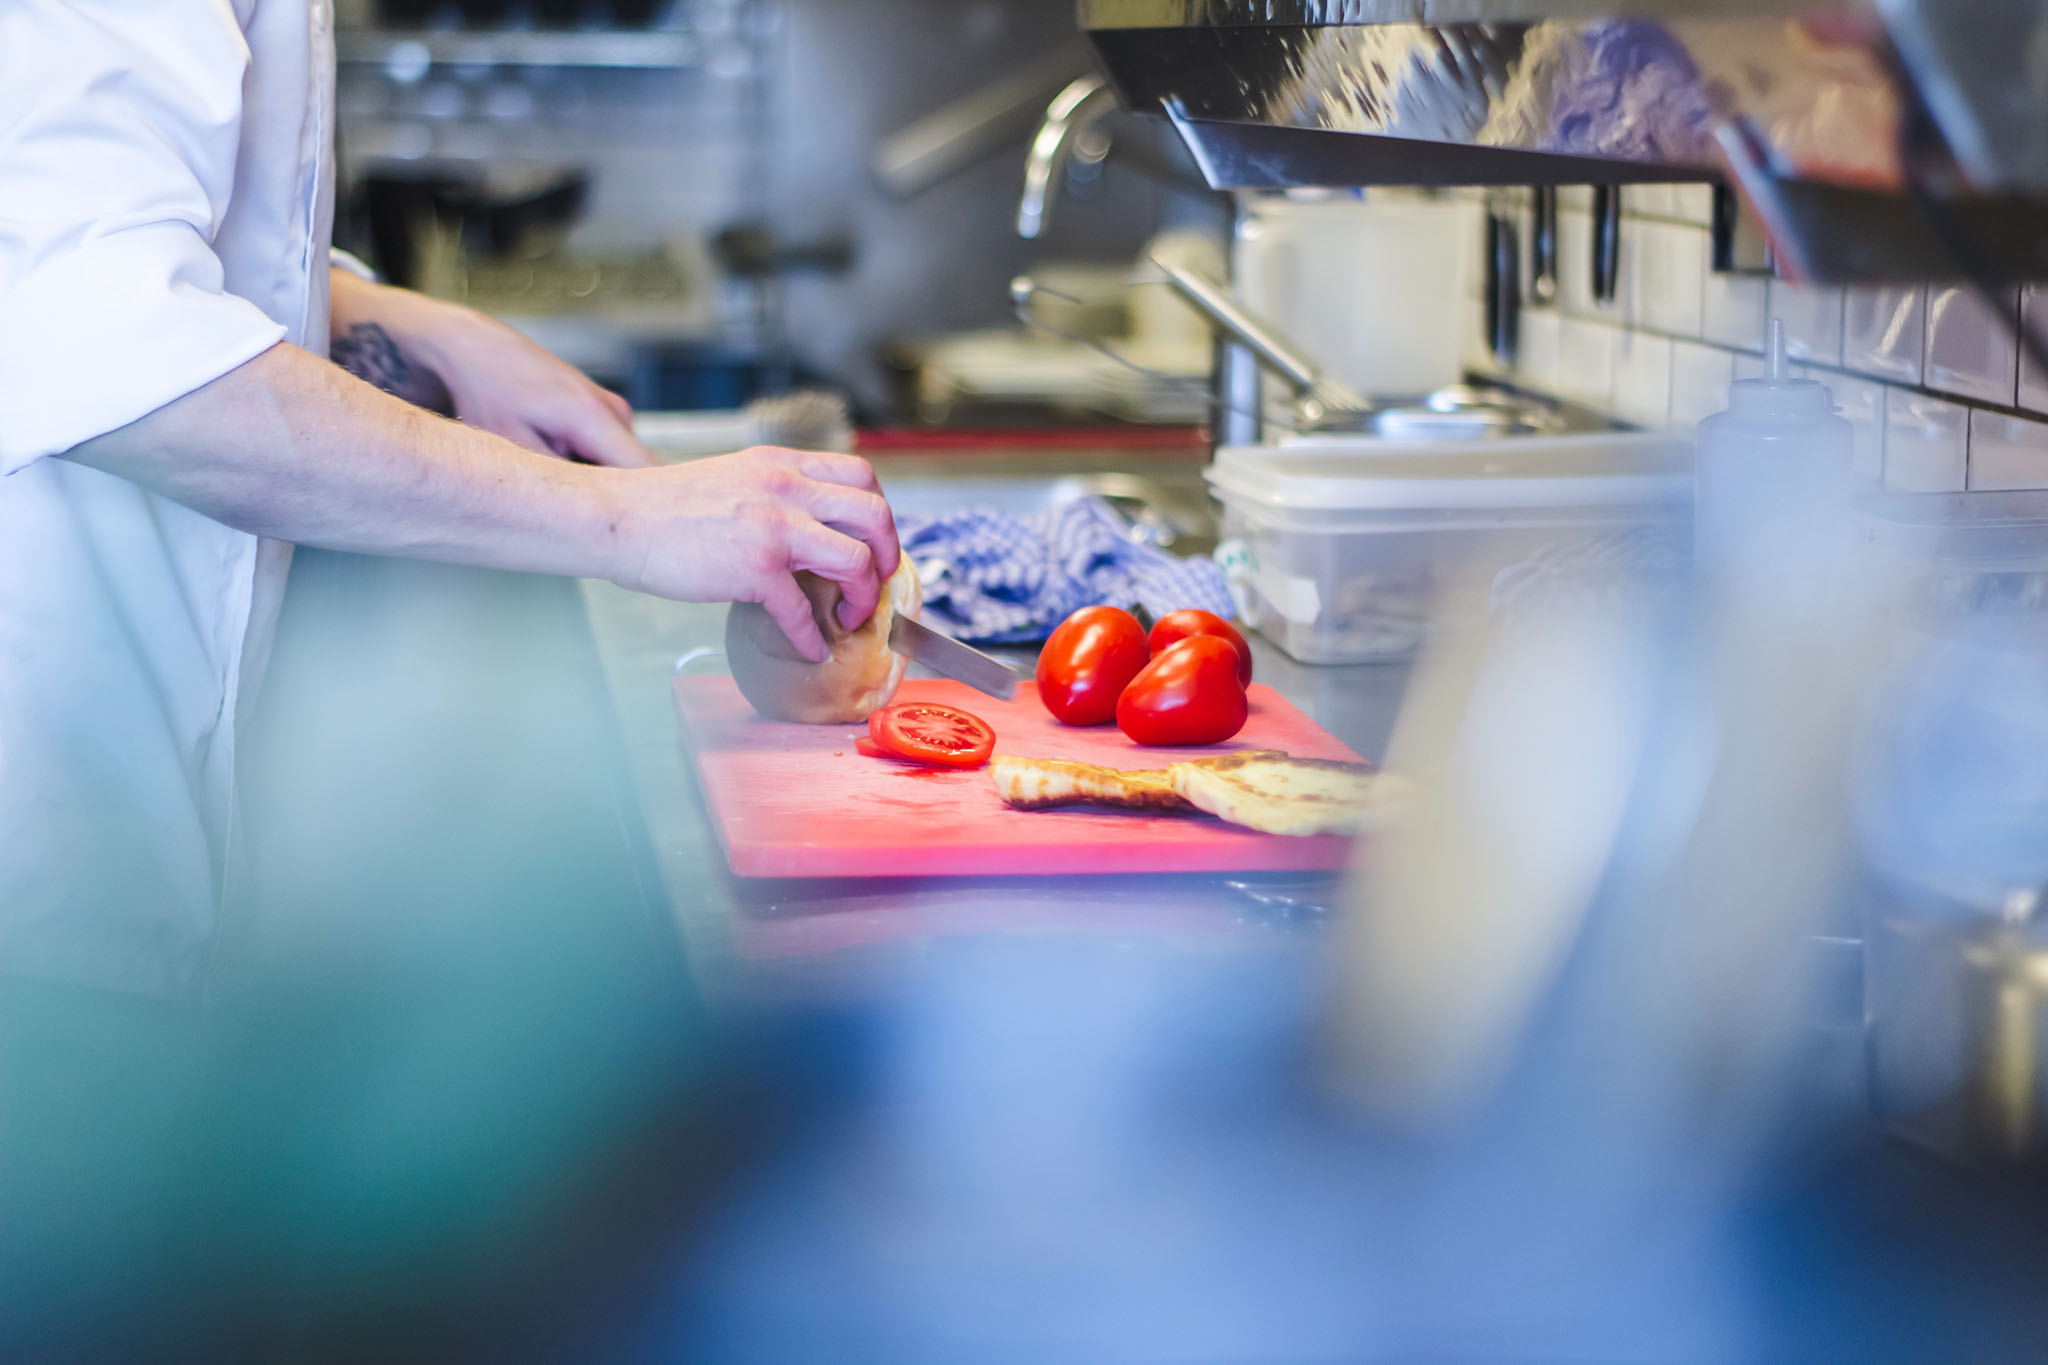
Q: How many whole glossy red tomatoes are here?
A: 3